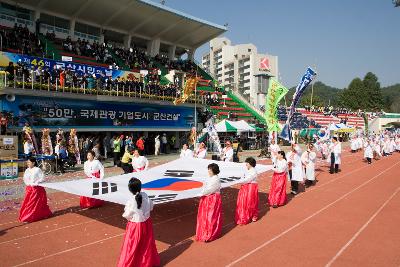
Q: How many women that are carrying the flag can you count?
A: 8